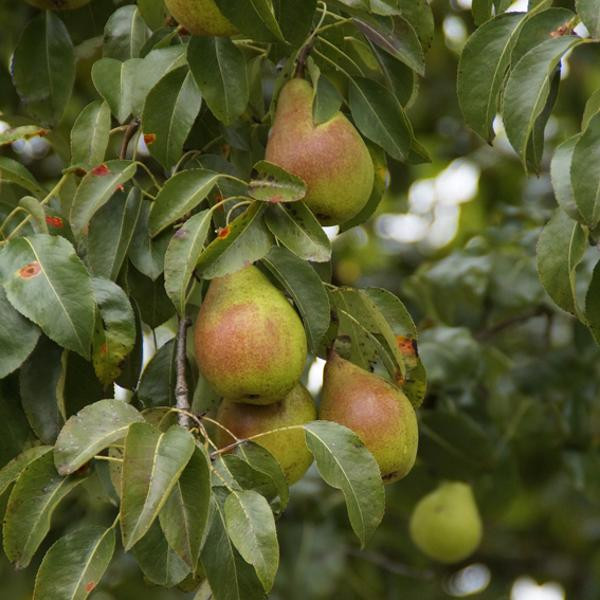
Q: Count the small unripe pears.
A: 1